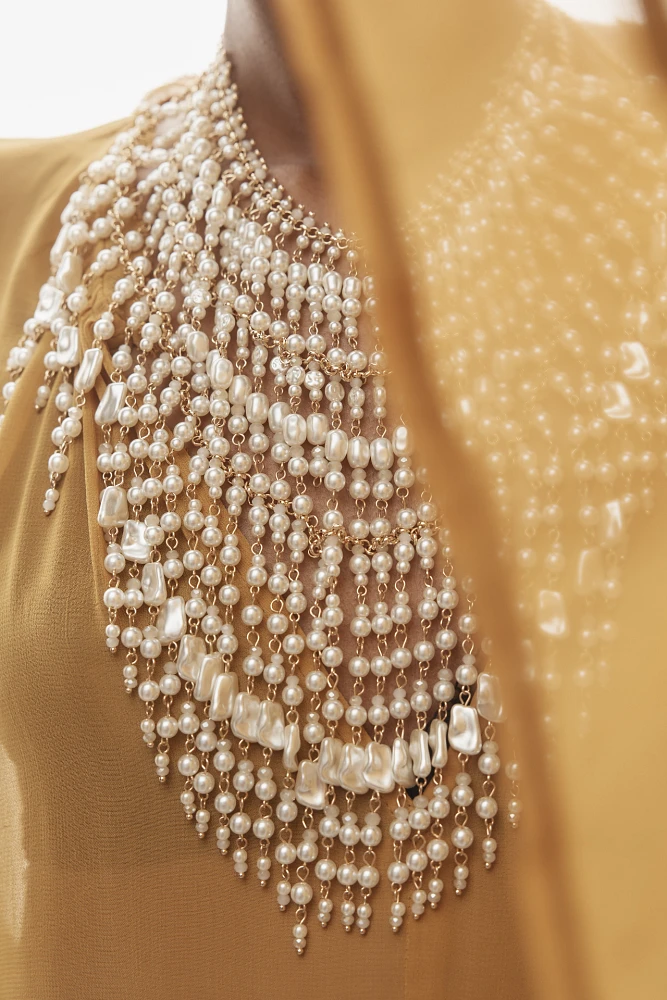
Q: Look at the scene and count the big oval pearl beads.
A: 12